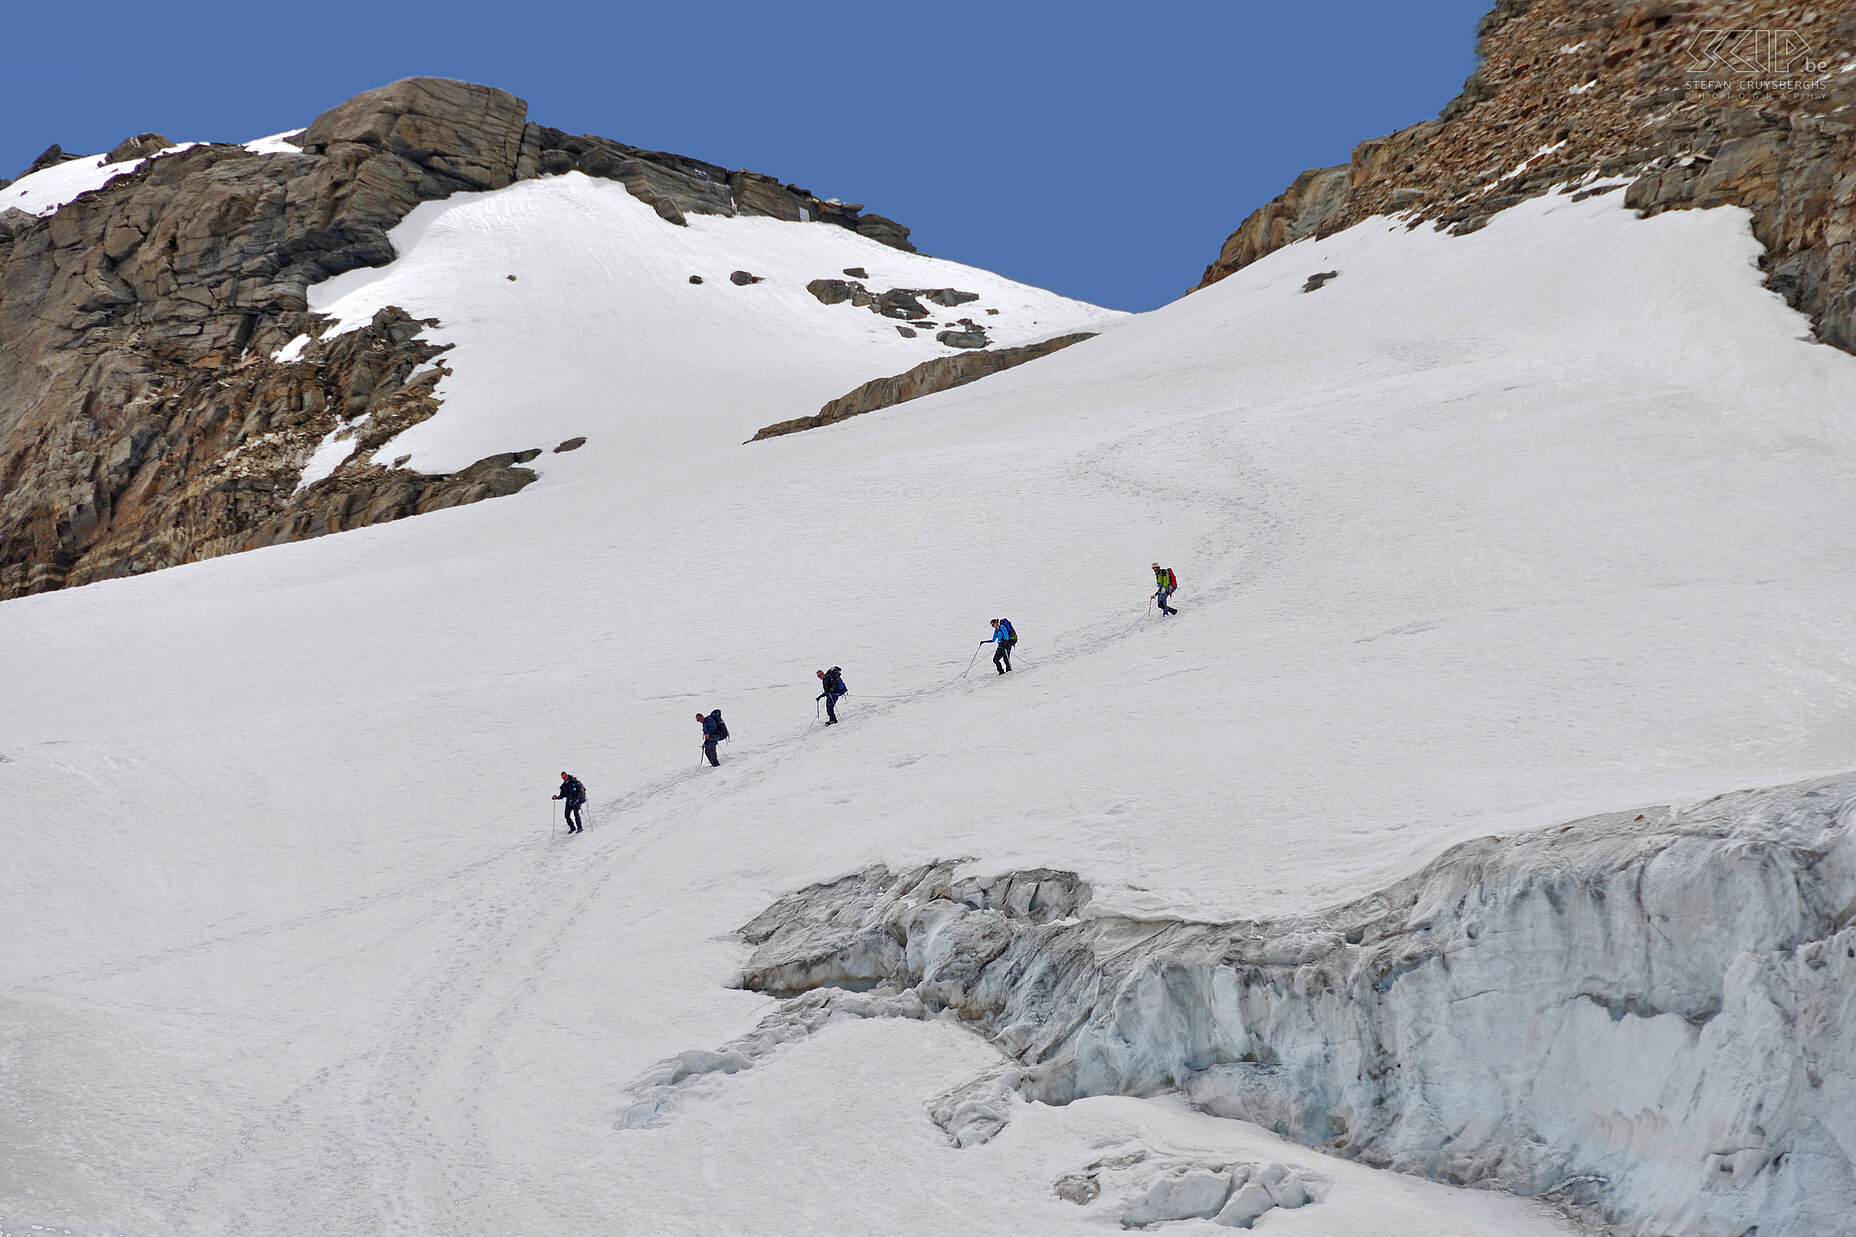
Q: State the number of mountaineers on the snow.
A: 5